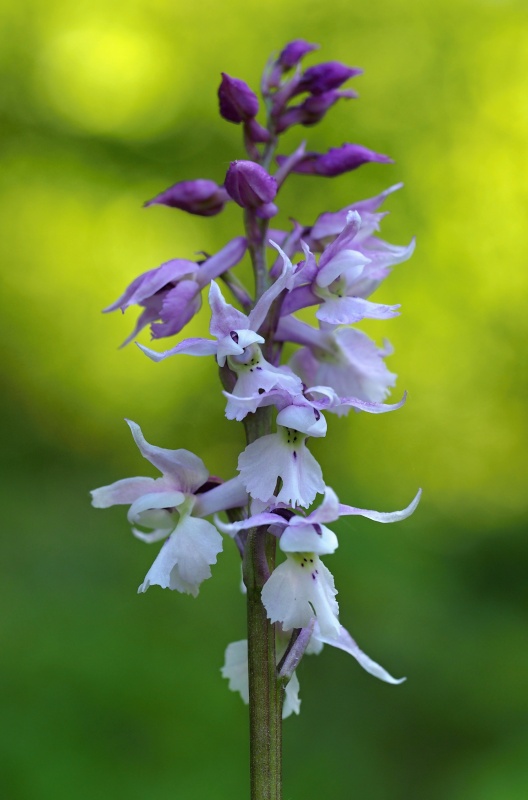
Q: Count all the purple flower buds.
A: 7